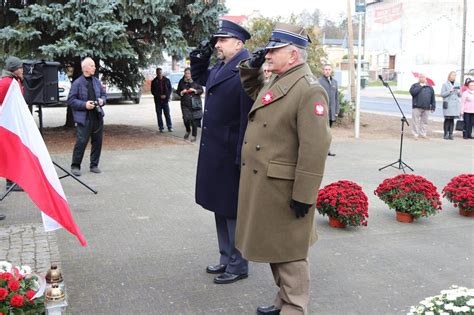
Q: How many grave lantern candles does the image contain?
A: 2